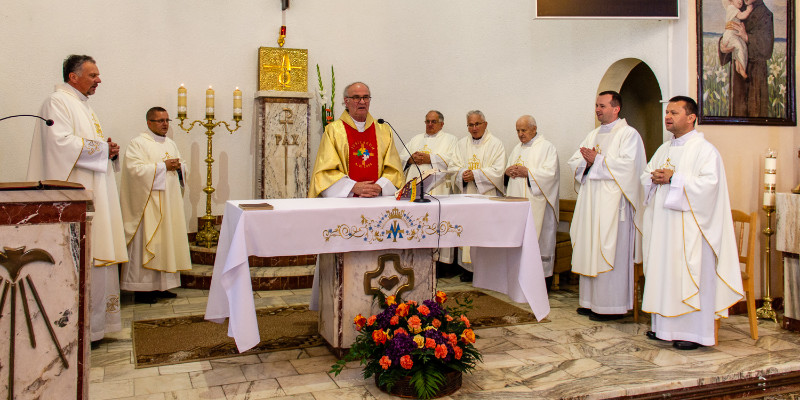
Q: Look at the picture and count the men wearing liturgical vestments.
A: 8